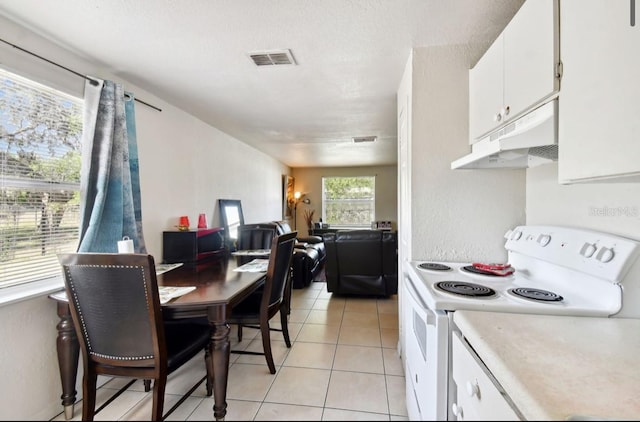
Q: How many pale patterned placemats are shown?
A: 4